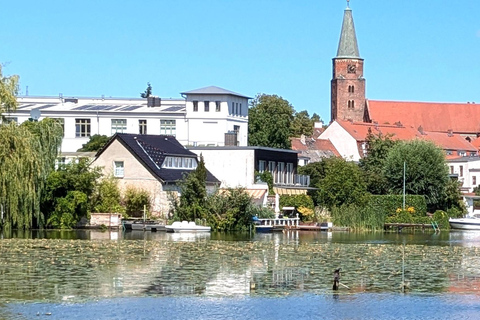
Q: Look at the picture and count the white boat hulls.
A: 2